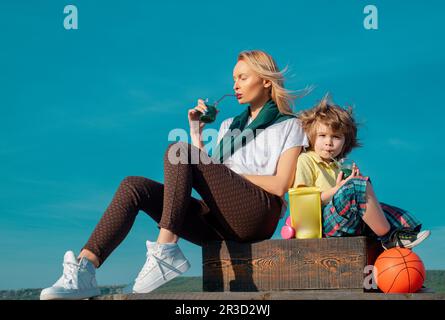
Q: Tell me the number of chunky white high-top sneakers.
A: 2